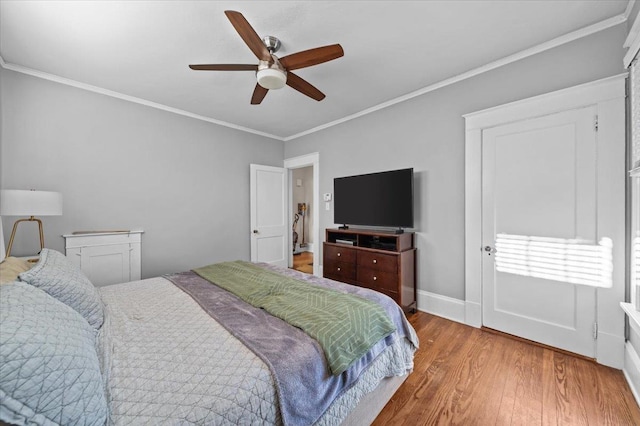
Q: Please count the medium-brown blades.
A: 5